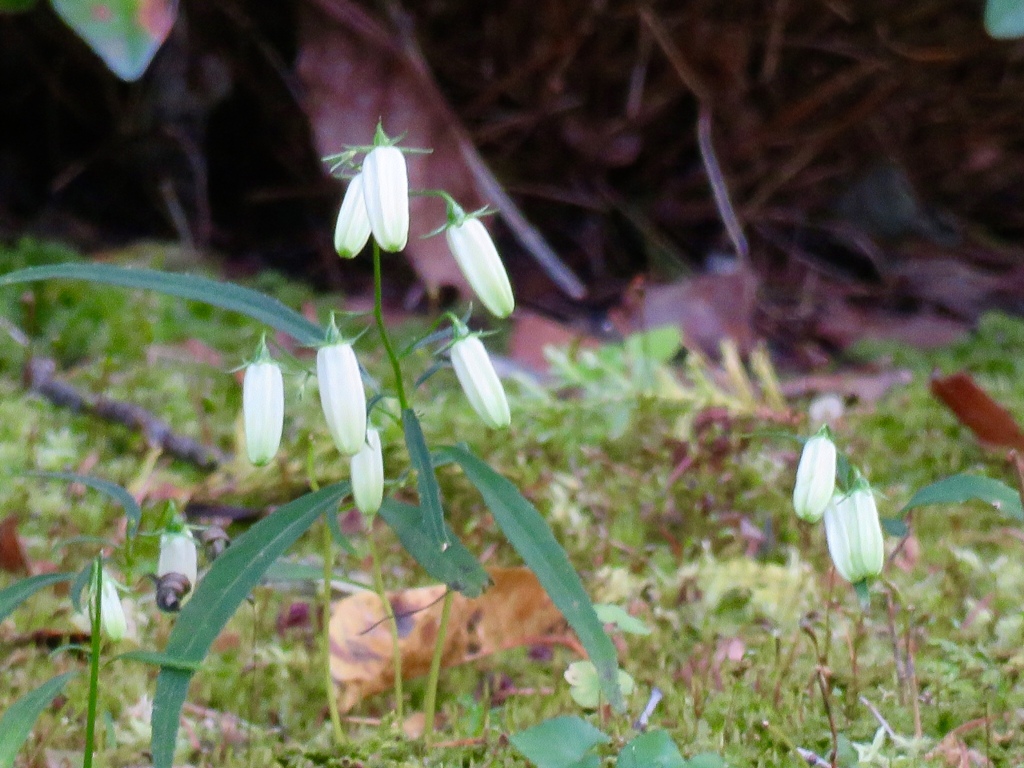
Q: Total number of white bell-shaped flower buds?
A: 12